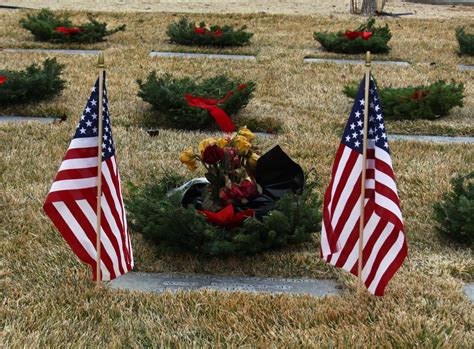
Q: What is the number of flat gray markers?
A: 9